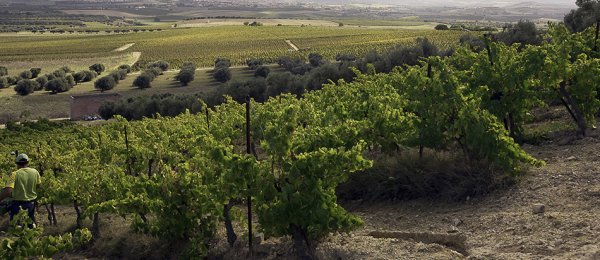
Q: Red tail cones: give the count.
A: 0